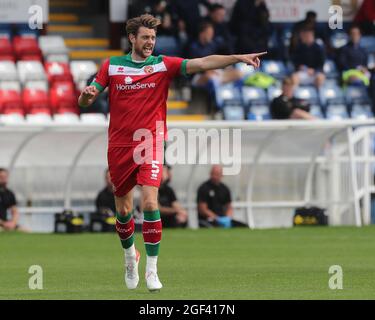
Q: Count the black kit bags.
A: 3